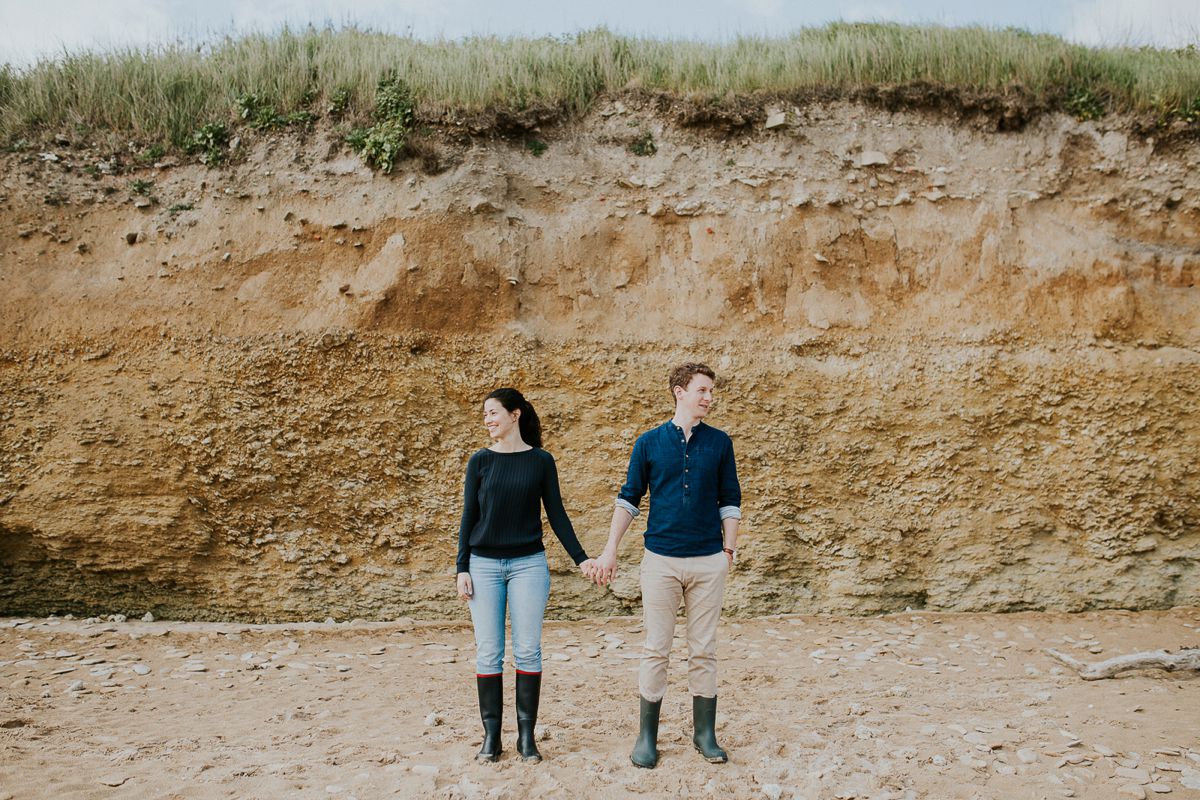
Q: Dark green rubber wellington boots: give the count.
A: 2